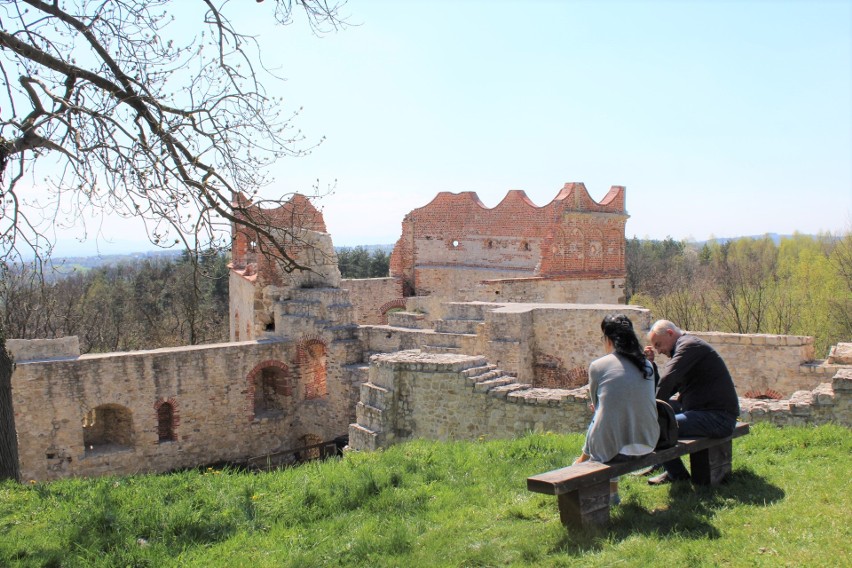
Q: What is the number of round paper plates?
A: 0